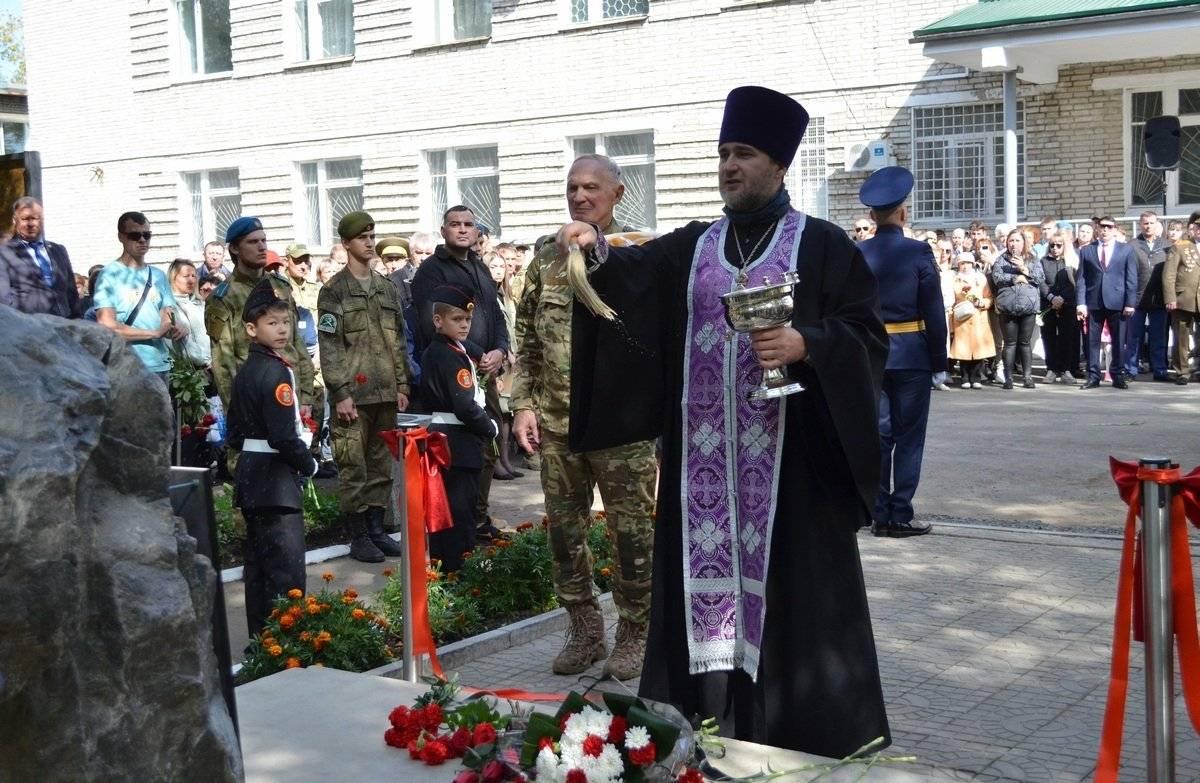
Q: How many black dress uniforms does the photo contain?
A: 2